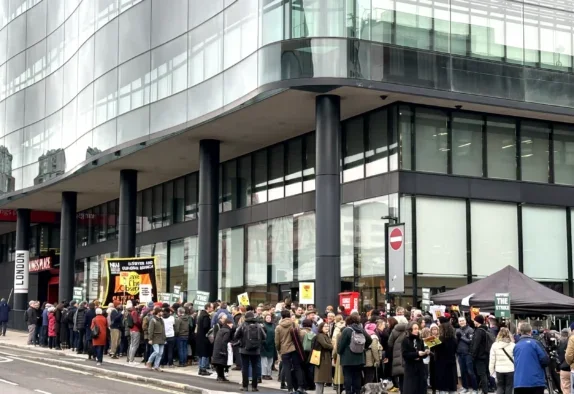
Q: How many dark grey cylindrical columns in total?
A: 5